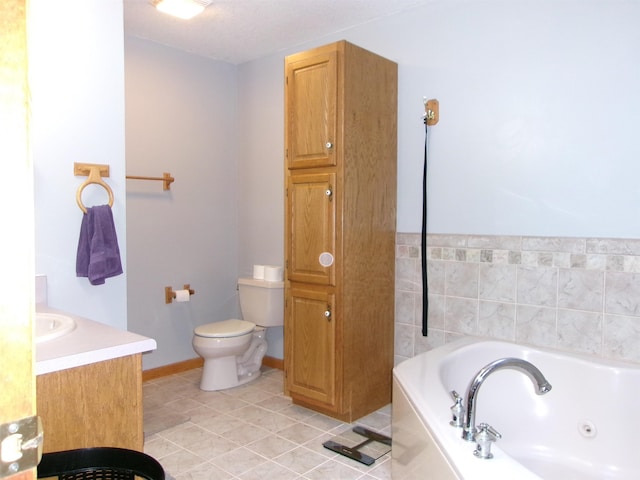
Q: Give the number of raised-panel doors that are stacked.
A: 3